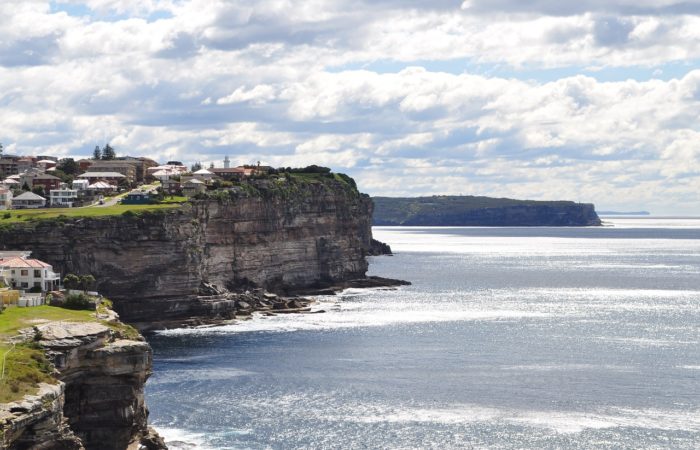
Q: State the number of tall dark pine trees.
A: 2